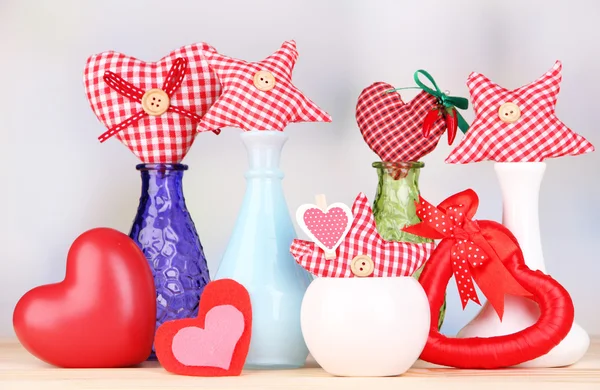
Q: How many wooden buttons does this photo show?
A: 4